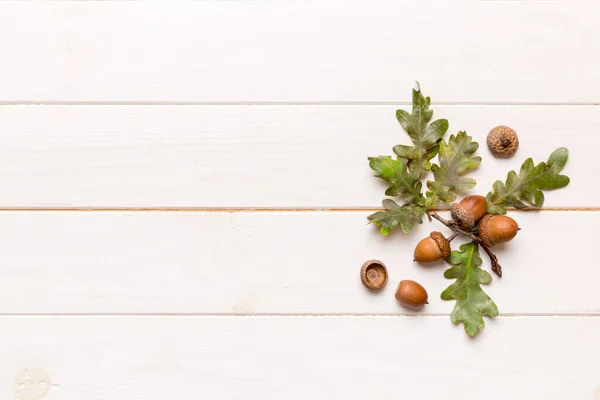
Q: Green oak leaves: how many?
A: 6